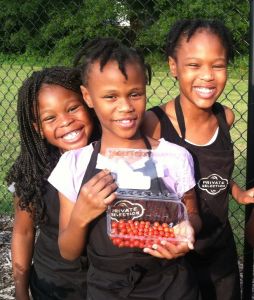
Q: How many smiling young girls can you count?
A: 3